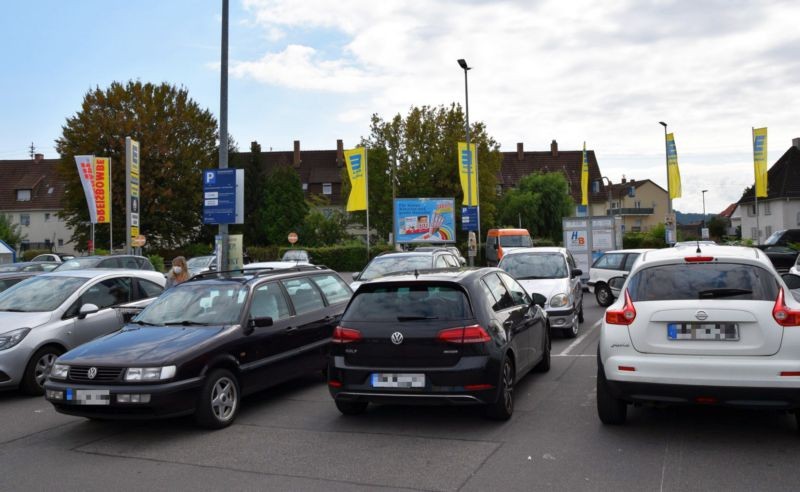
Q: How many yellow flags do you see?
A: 6